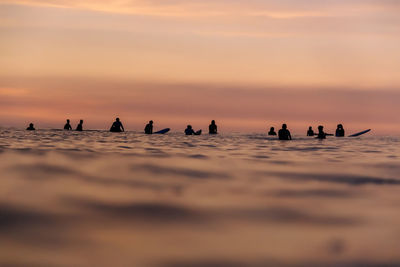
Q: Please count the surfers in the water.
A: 12